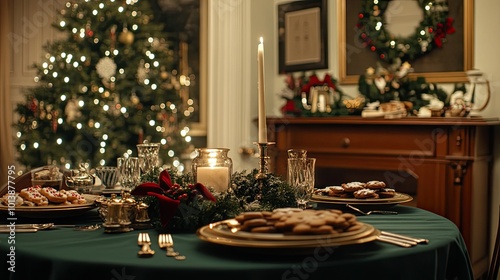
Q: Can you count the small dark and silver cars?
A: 0